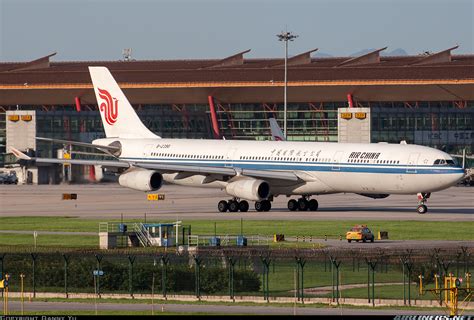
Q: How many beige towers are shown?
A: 2